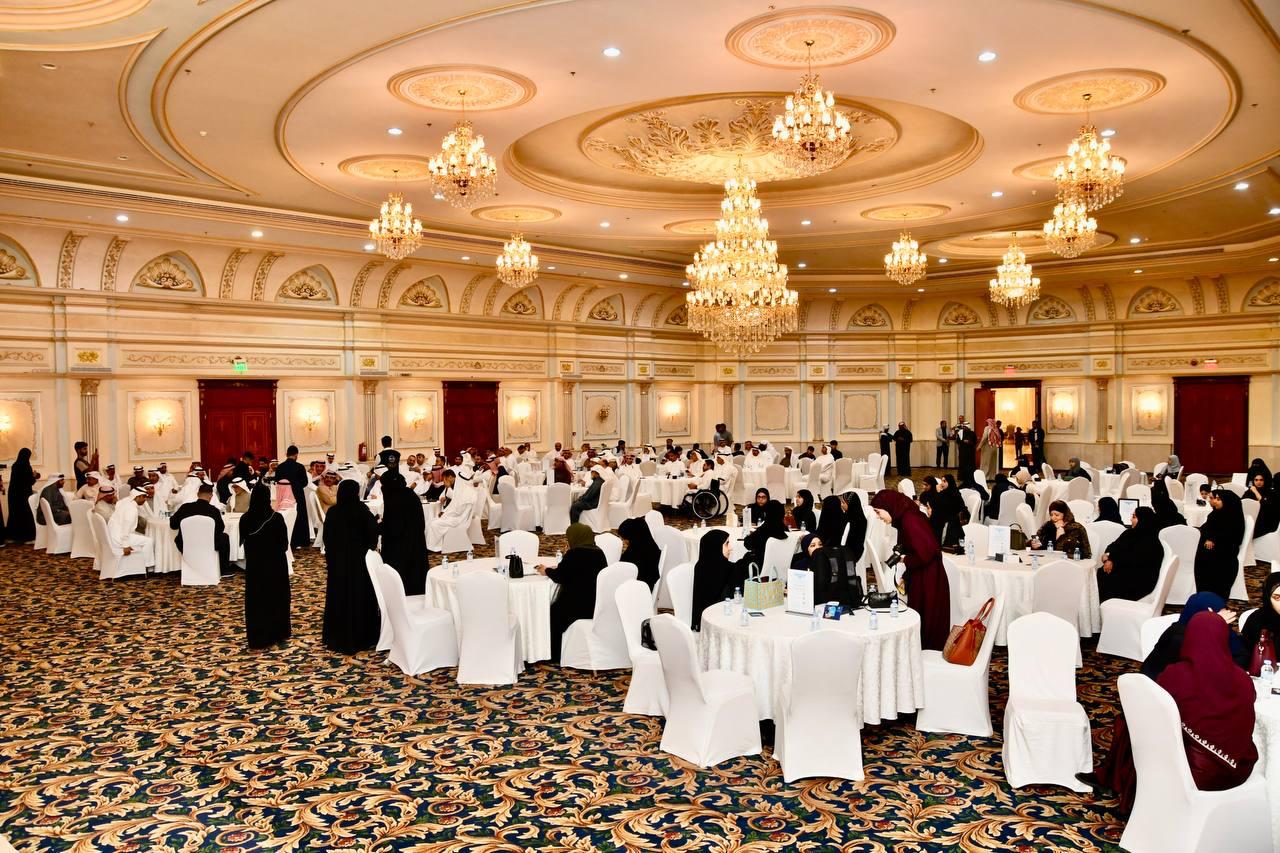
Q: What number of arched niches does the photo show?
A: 12